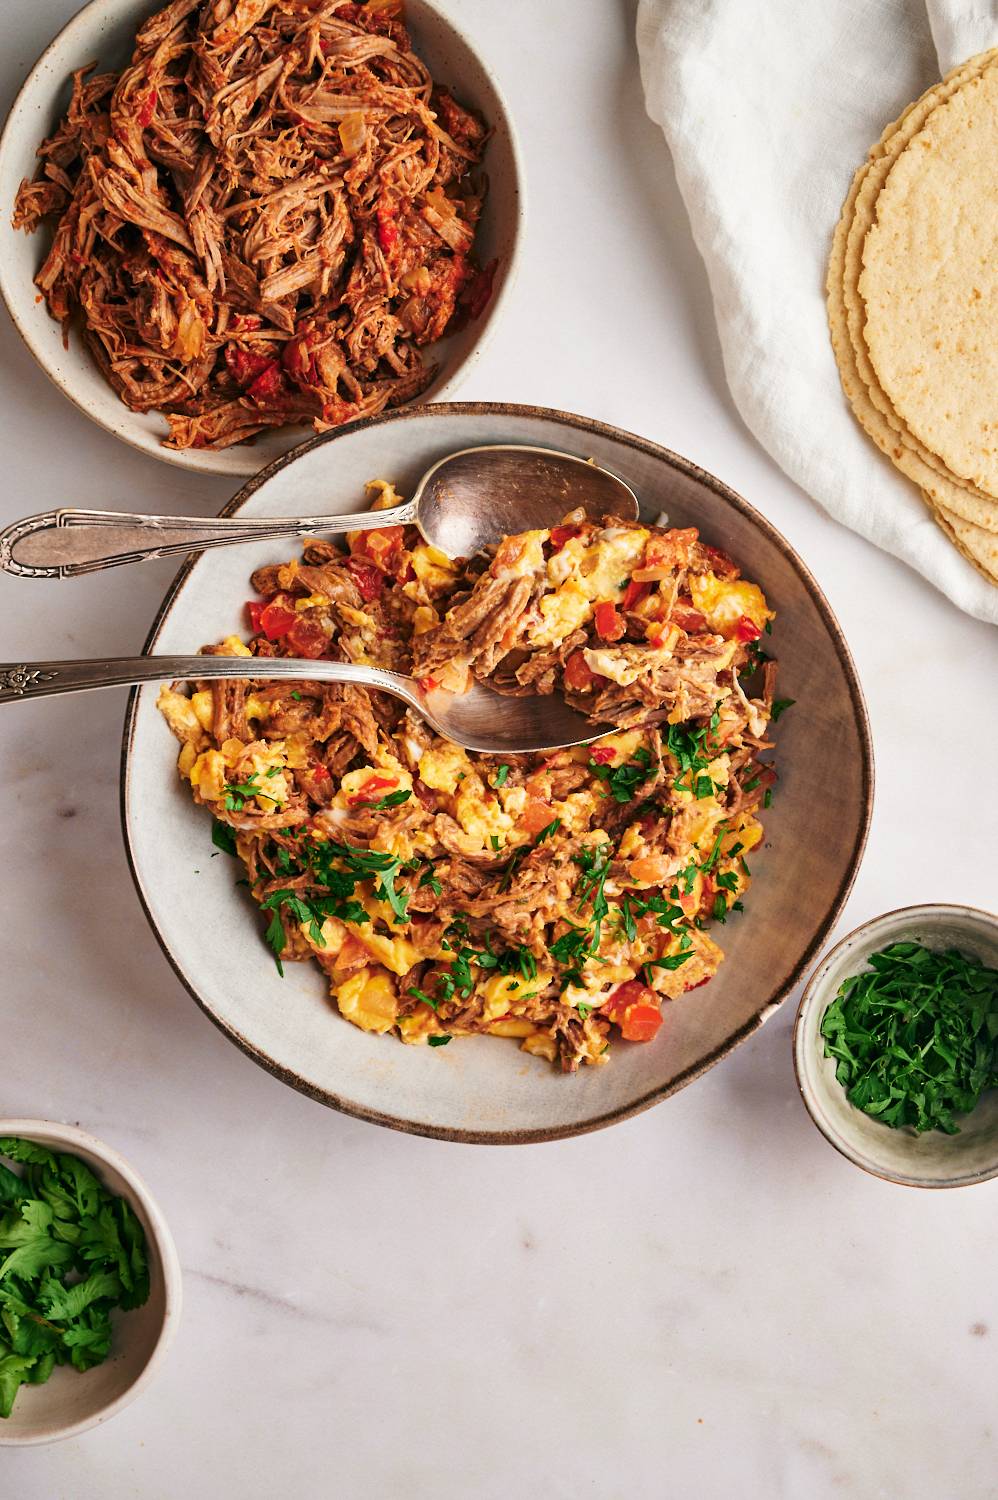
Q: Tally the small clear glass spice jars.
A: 0